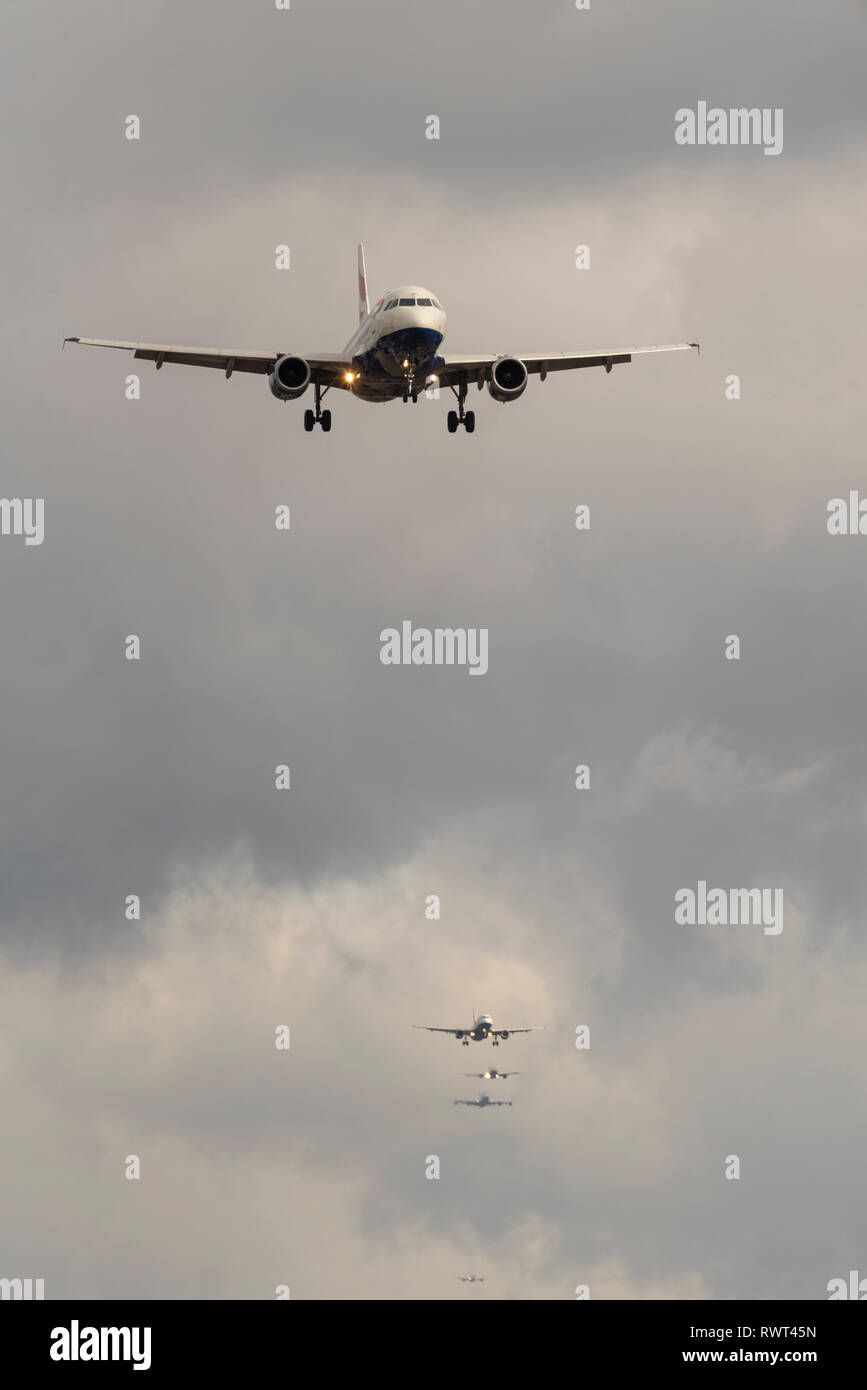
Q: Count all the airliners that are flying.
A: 5